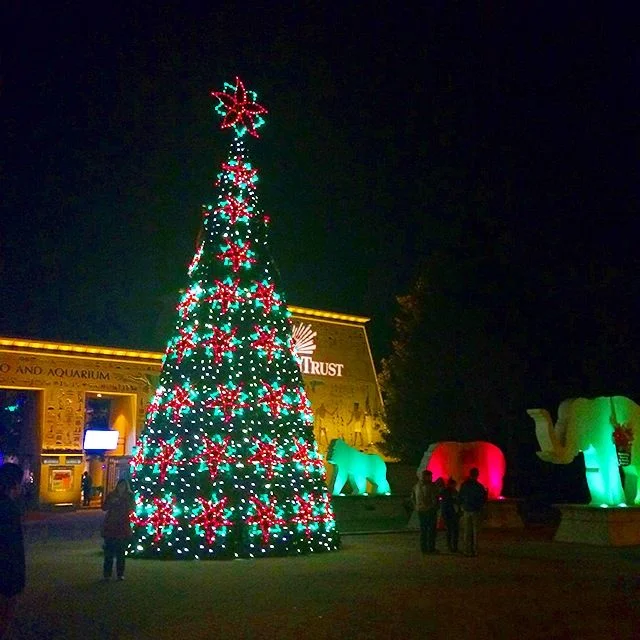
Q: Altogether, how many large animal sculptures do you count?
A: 3